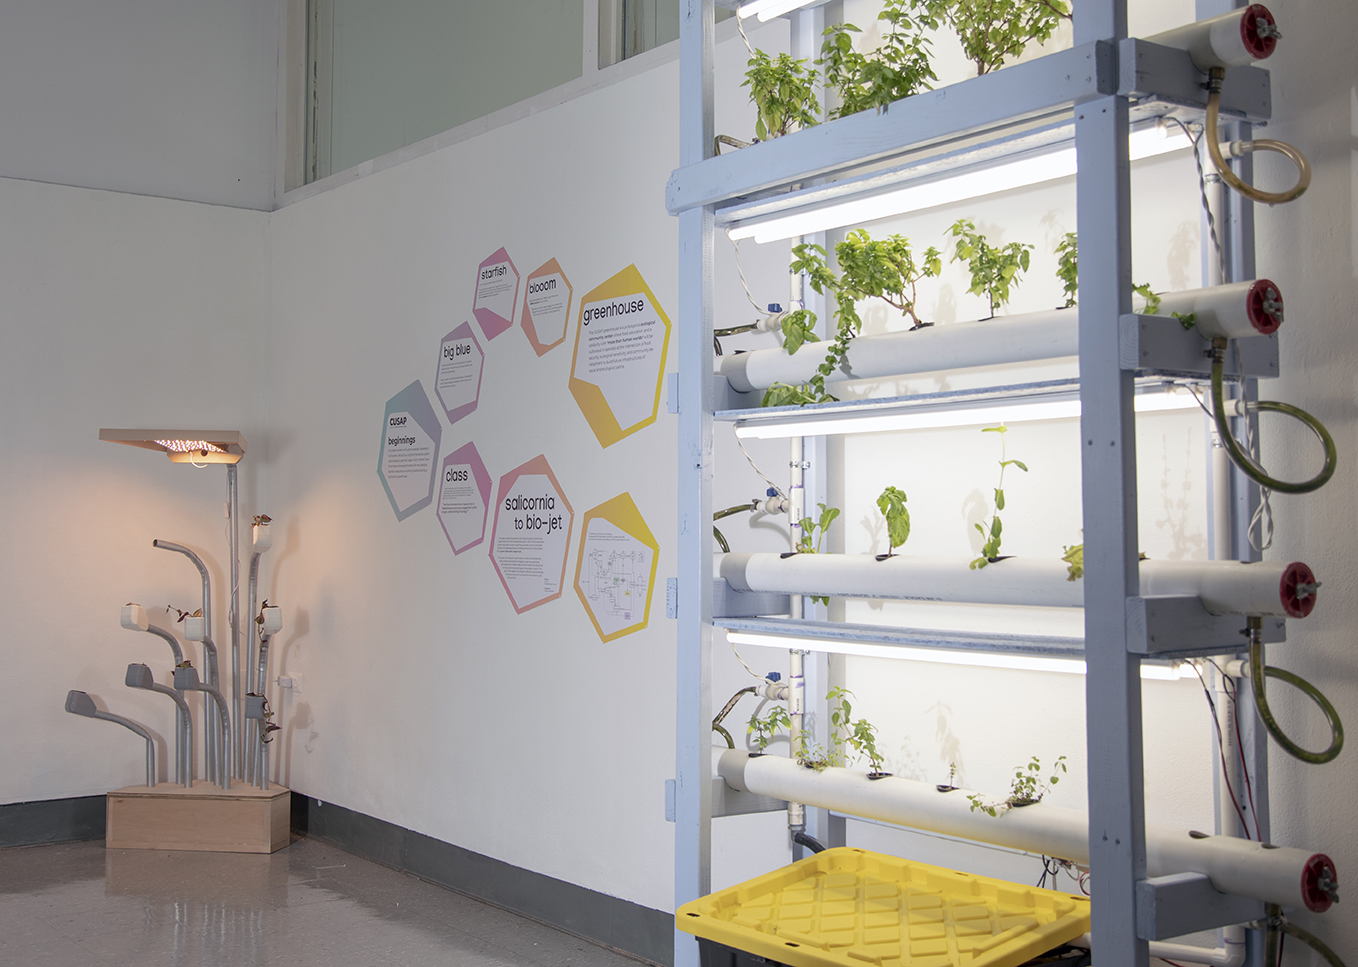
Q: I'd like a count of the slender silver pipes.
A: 10